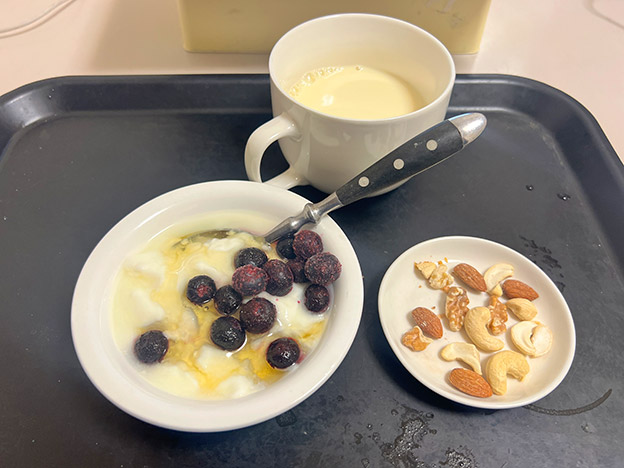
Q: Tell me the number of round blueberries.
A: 14